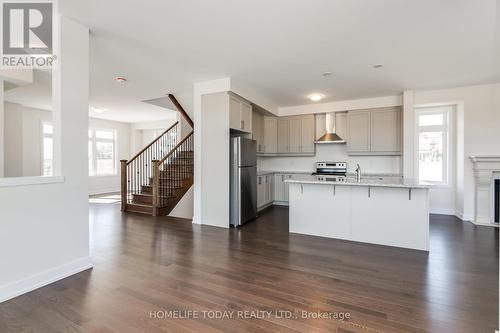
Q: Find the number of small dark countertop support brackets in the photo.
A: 4